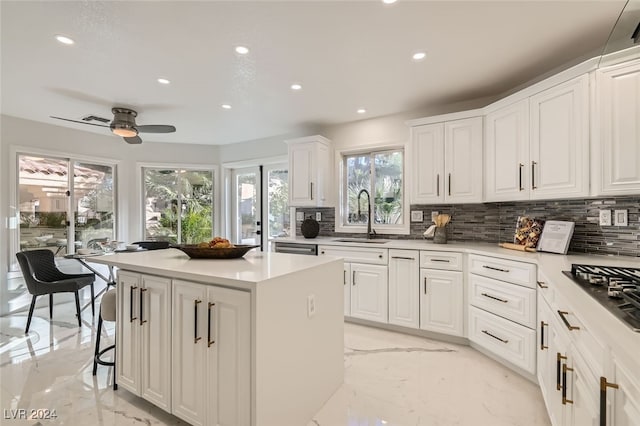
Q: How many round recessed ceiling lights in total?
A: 8